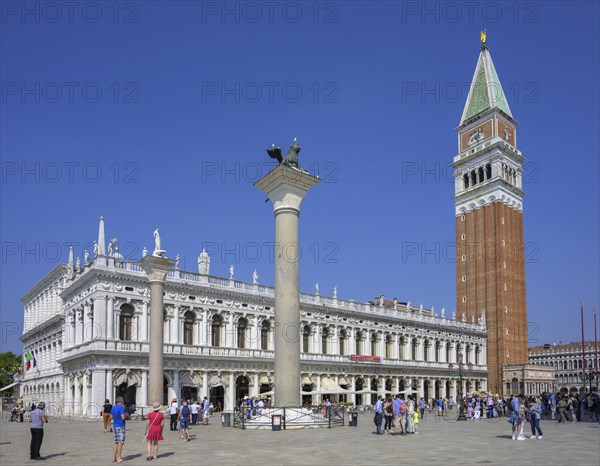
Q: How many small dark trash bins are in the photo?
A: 3